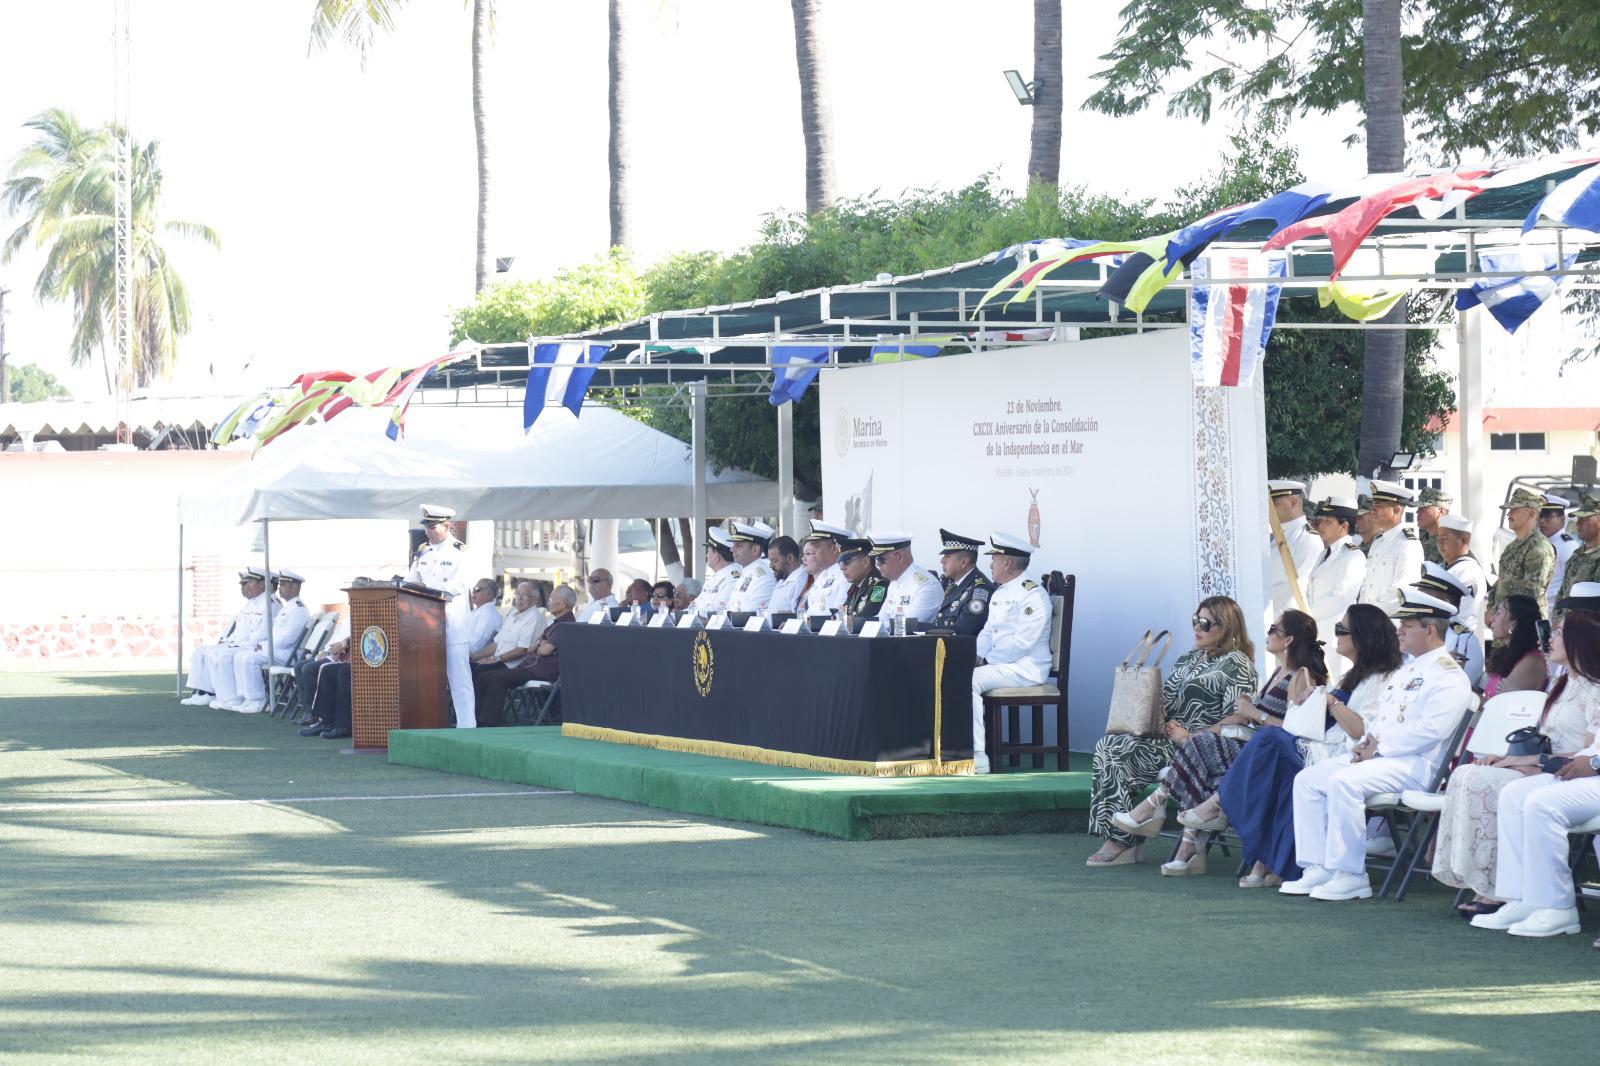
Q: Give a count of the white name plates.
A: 9